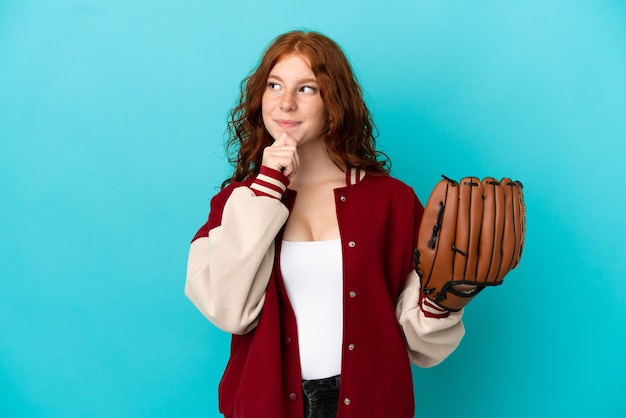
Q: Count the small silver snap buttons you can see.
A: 5